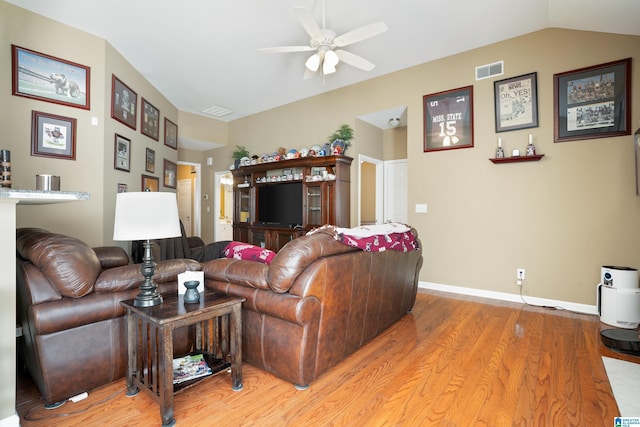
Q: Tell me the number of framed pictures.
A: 13